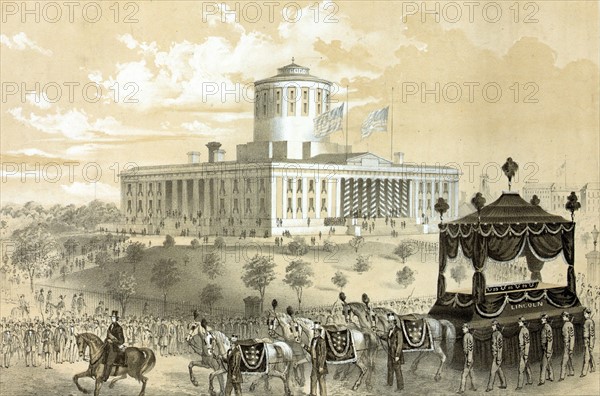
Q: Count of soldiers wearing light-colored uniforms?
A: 6